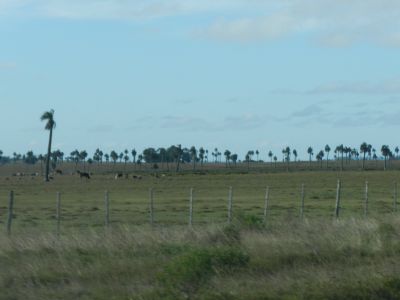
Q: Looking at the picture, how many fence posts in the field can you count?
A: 11